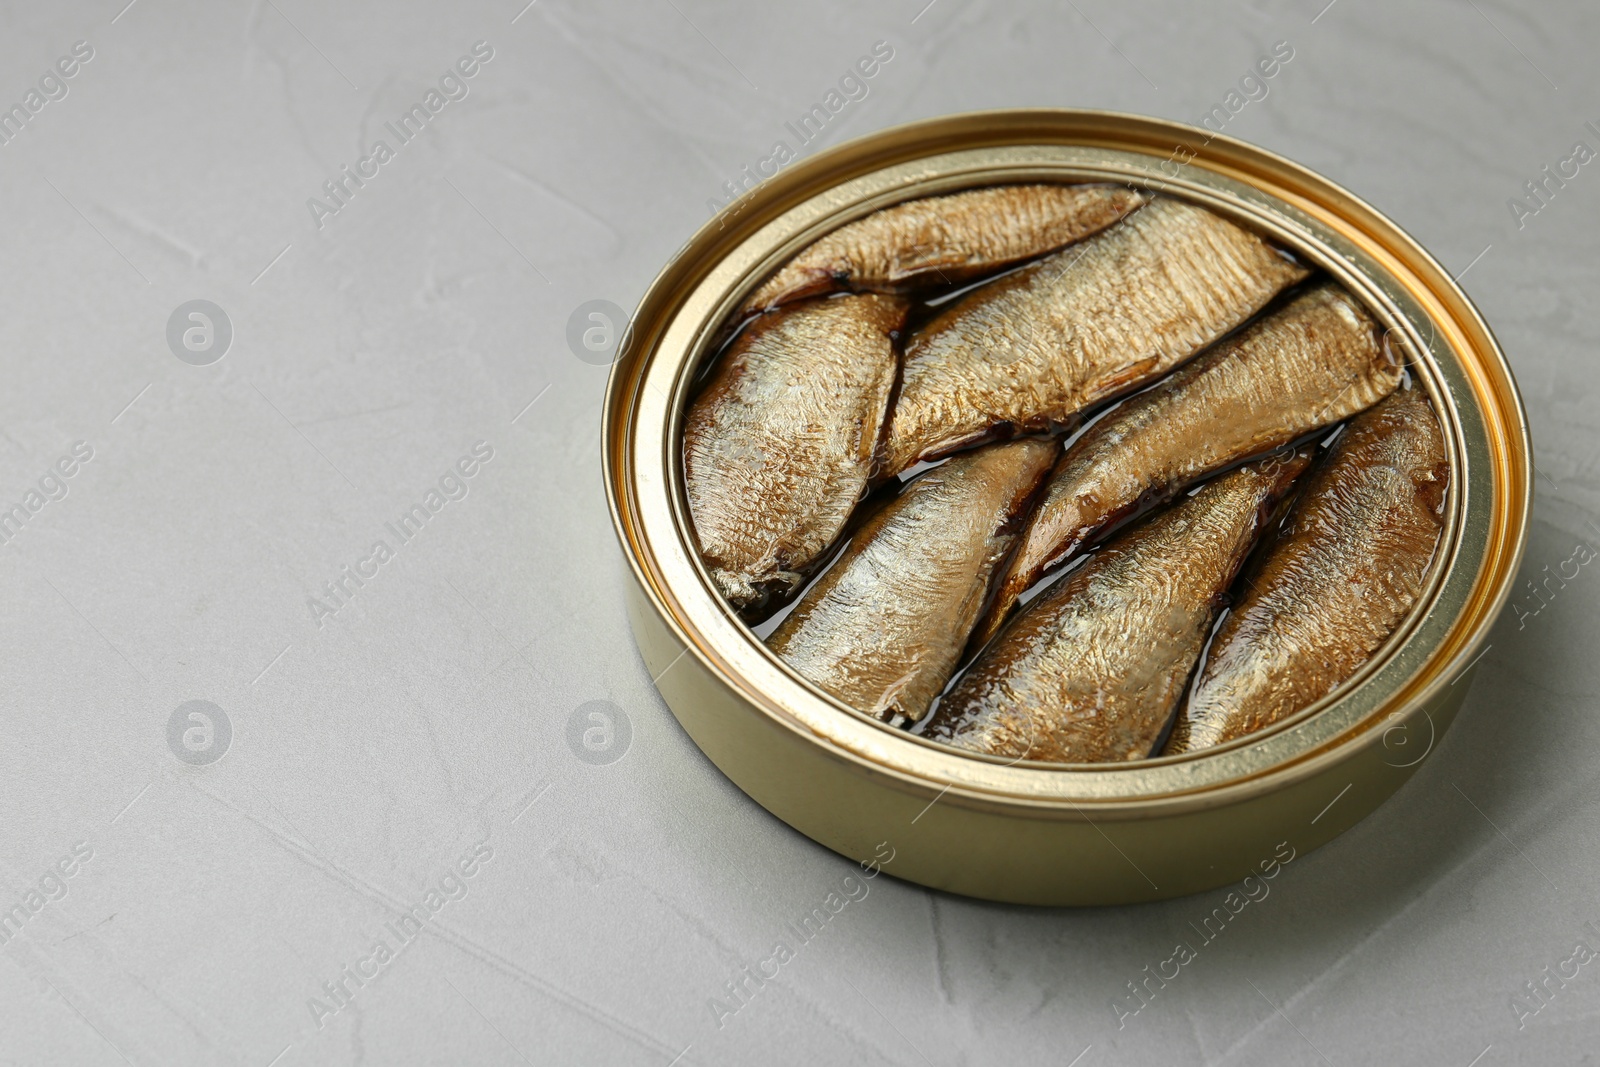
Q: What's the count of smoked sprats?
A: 7